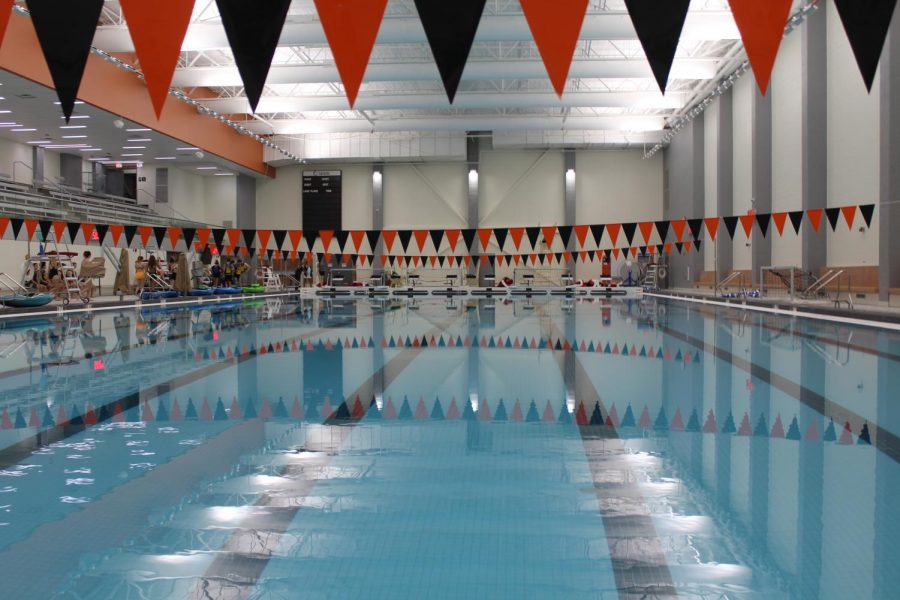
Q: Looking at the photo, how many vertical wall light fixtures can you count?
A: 3